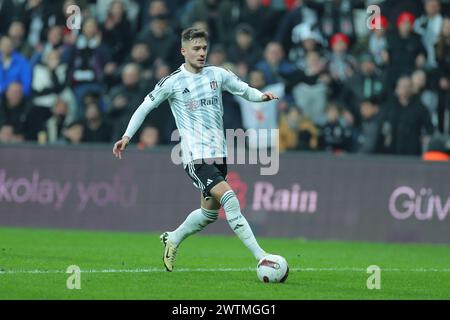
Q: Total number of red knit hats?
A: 3